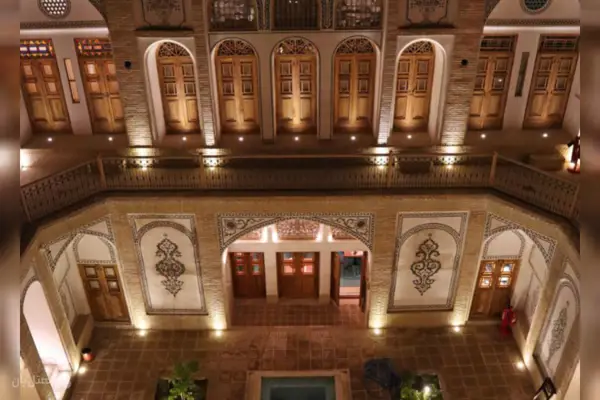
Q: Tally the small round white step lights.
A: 9